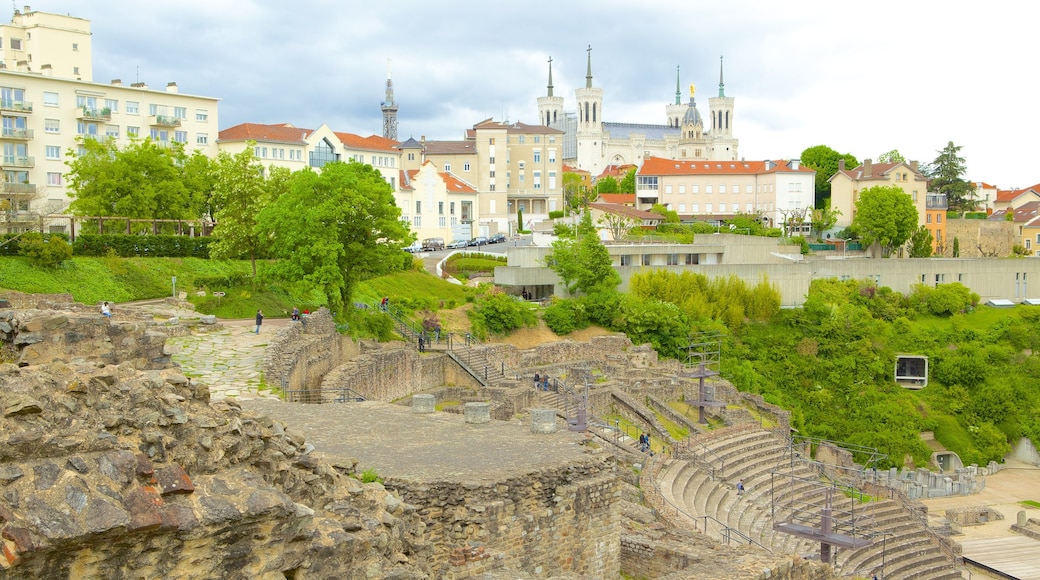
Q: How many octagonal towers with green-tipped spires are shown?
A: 4